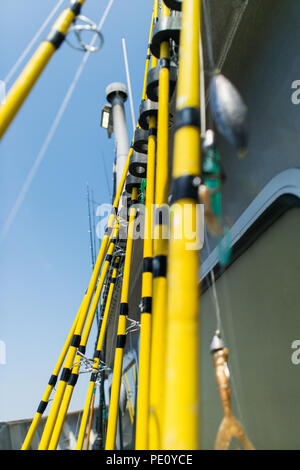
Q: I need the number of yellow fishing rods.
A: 9